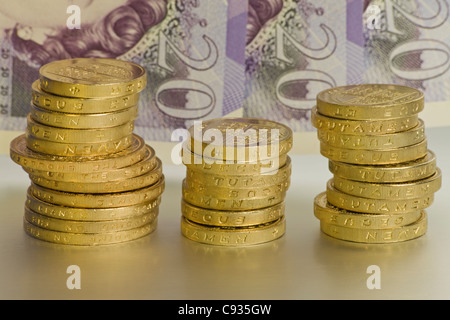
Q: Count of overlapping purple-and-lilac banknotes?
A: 3